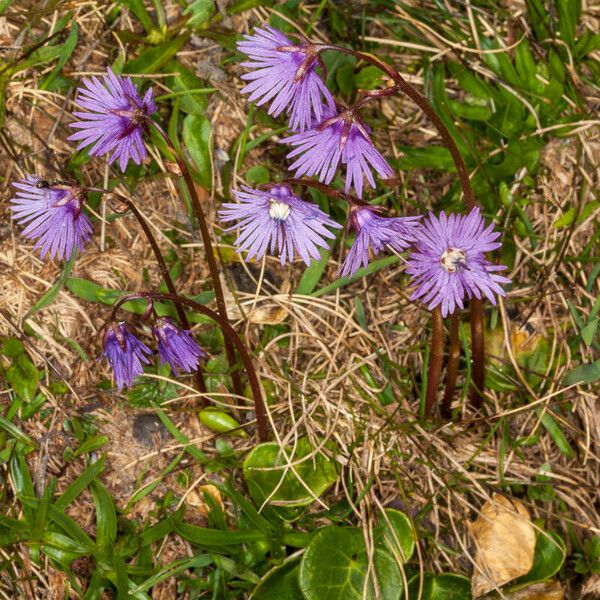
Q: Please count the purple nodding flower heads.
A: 9